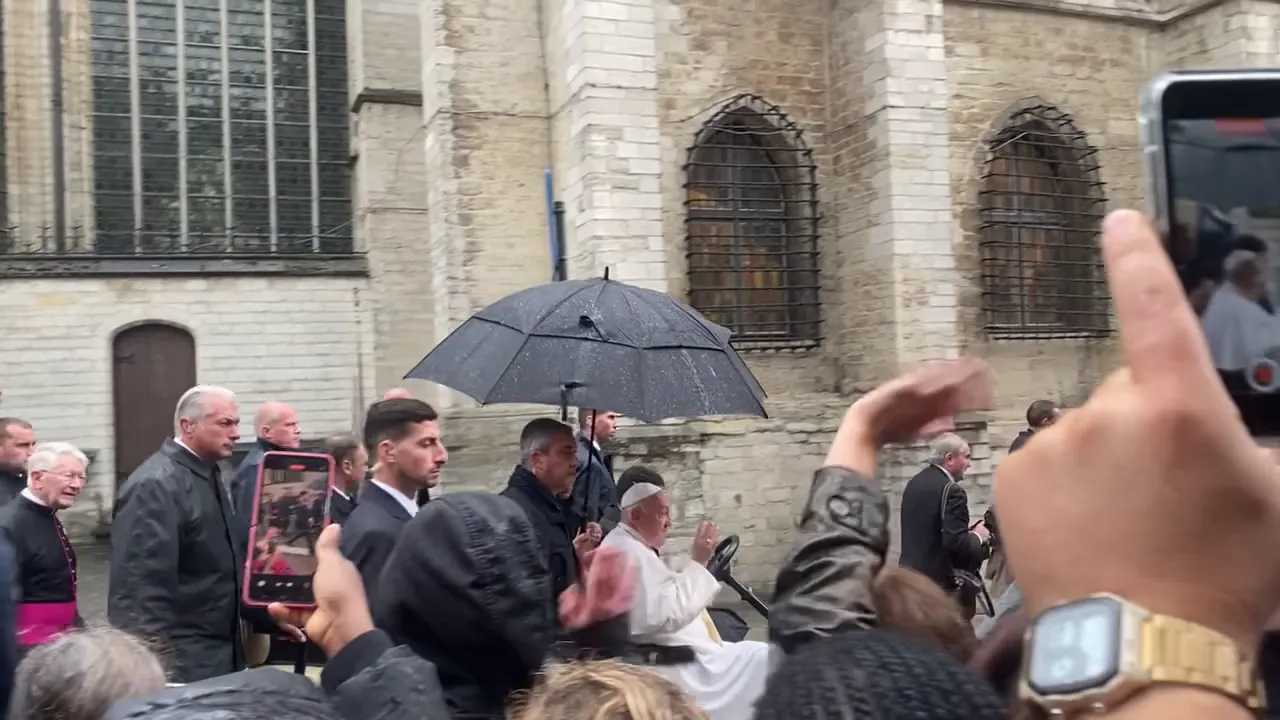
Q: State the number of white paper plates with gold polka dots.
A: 0